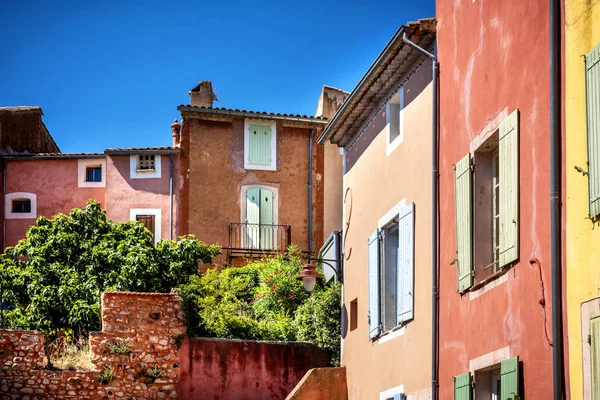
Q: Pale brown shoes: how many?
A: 0